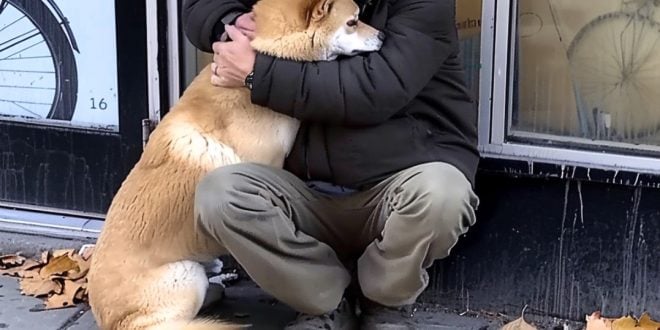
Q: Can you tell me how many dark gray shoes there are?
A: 2